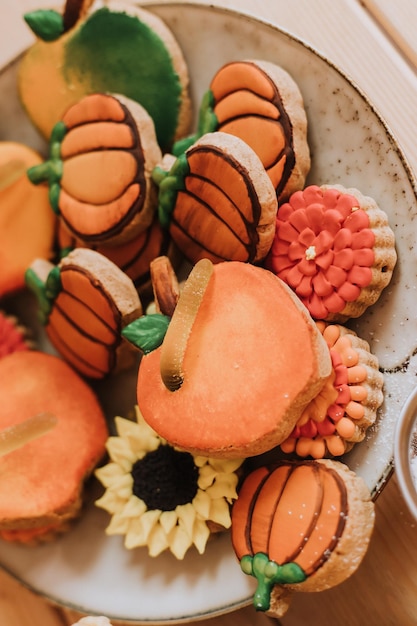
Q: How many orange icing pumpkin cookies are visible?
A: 6